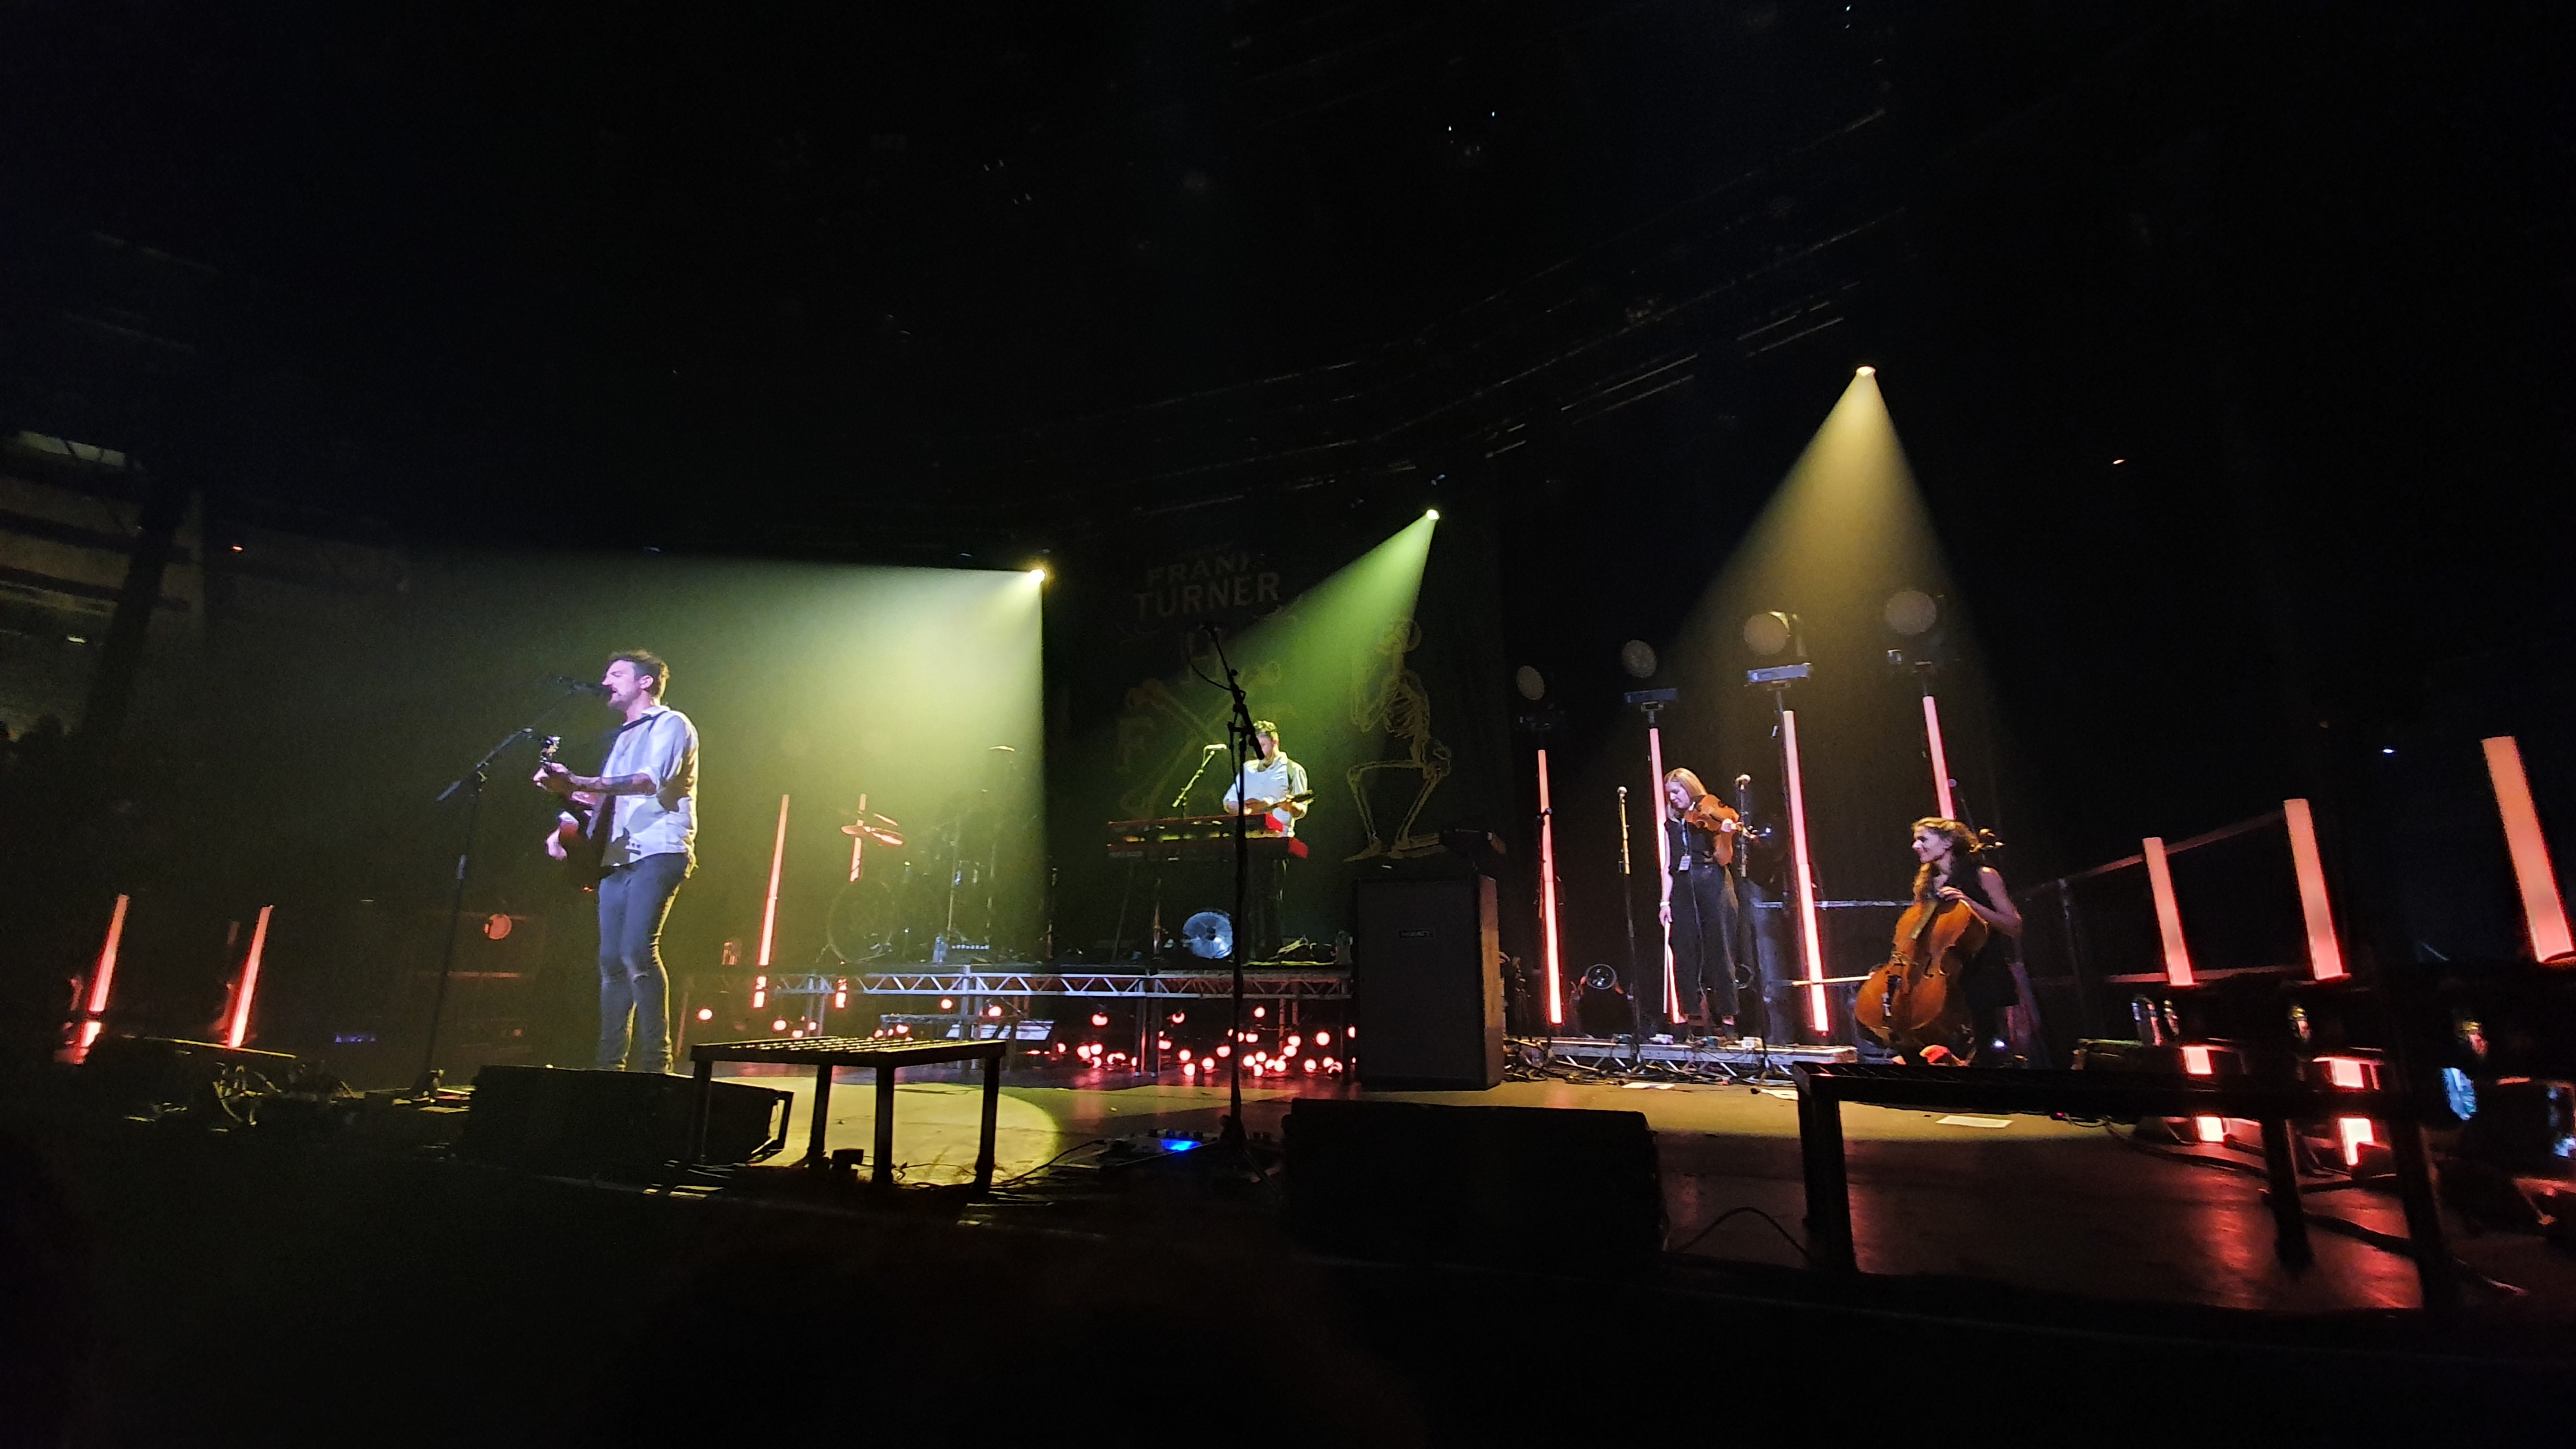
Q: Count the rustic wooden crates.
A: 0